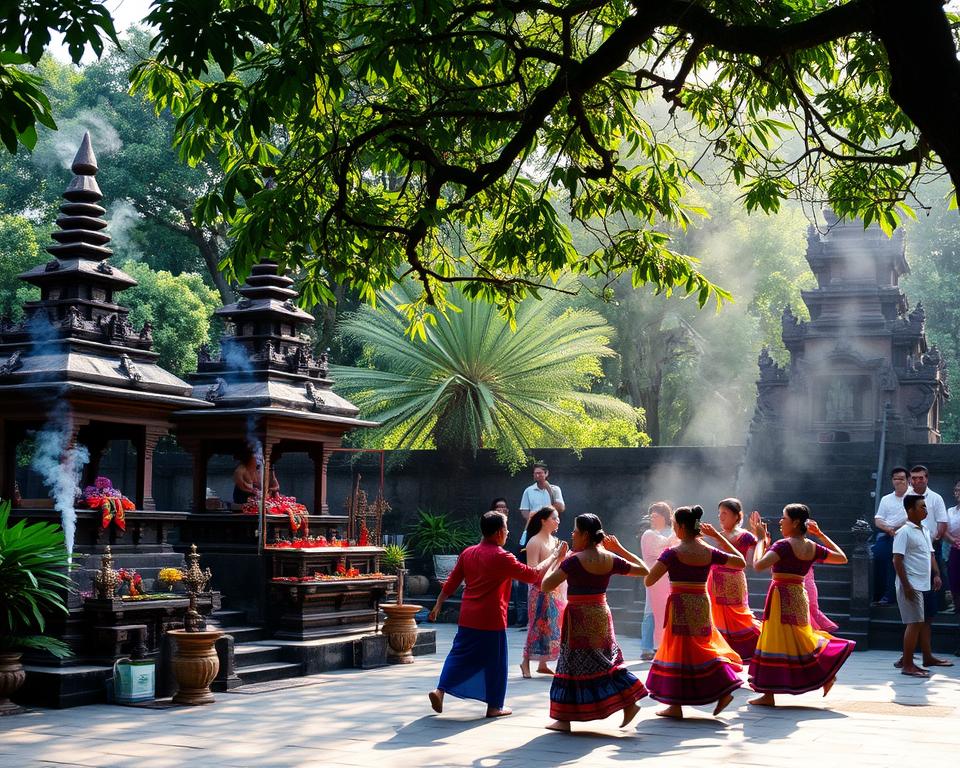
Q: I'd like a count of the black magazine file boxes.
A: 0